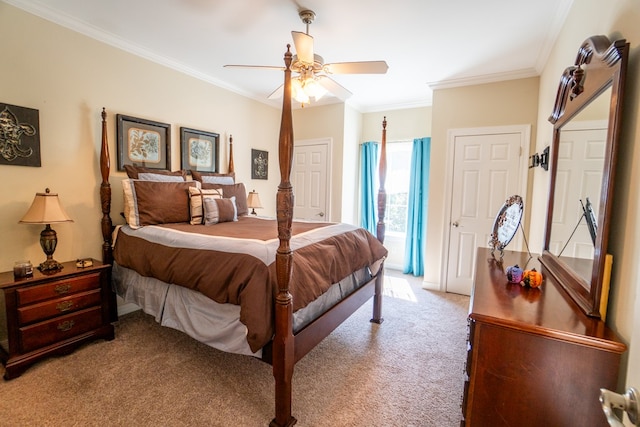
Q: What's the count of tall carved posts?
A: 4